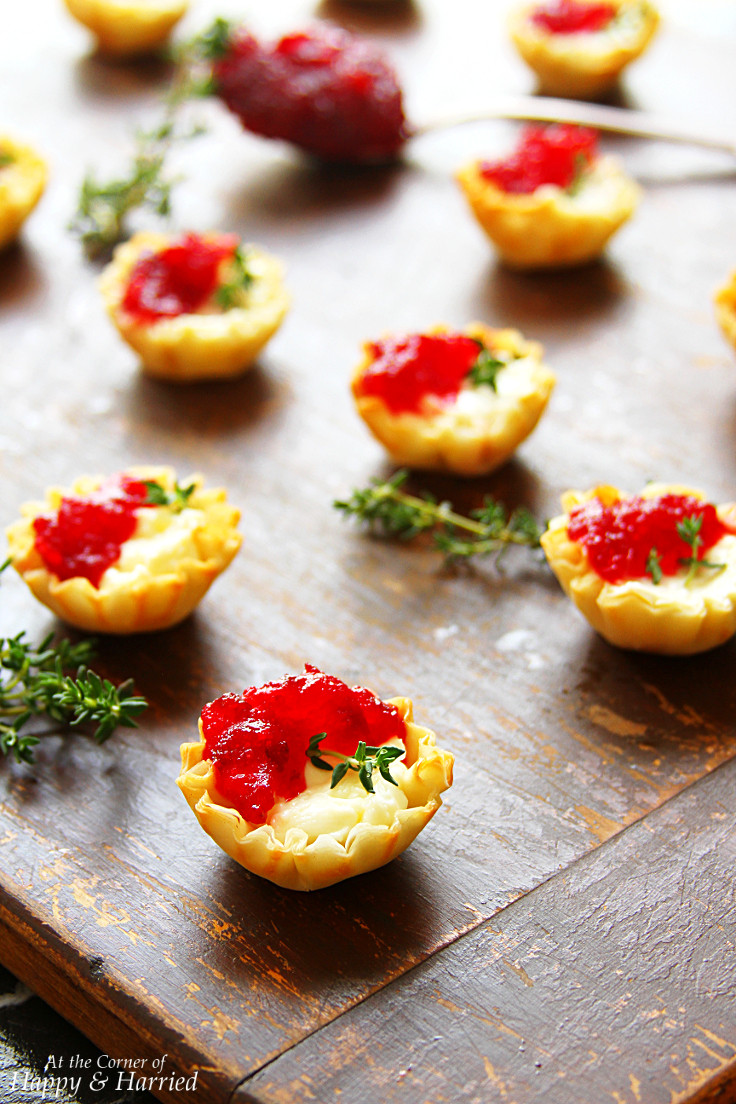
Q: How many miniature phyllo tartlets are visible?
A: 10